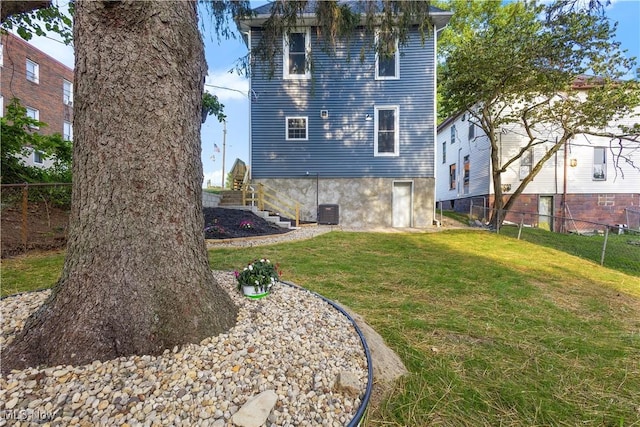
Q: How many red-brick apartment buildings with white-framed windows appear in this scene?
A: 1